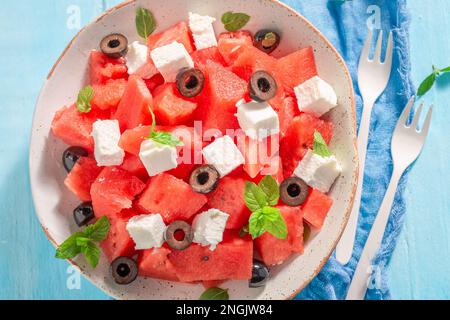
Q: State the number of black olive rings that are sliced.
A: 7